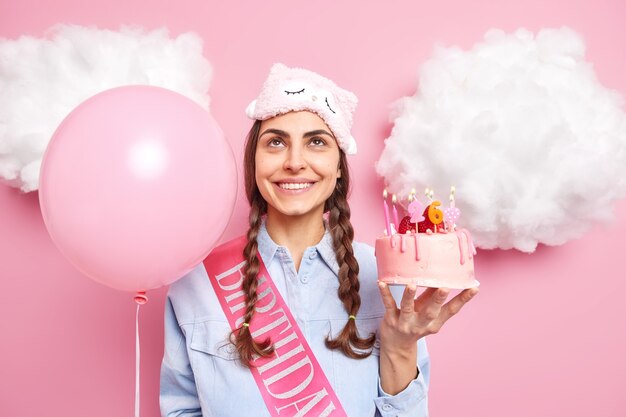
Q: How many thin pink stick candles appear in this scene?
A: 2